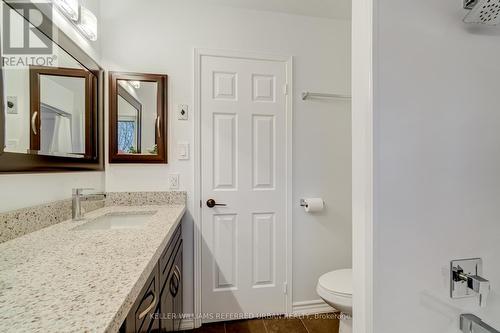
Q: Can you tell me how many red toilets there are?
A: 0